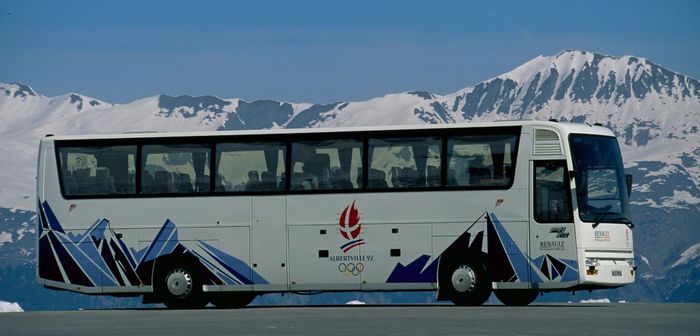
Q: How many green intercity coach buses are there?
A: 0